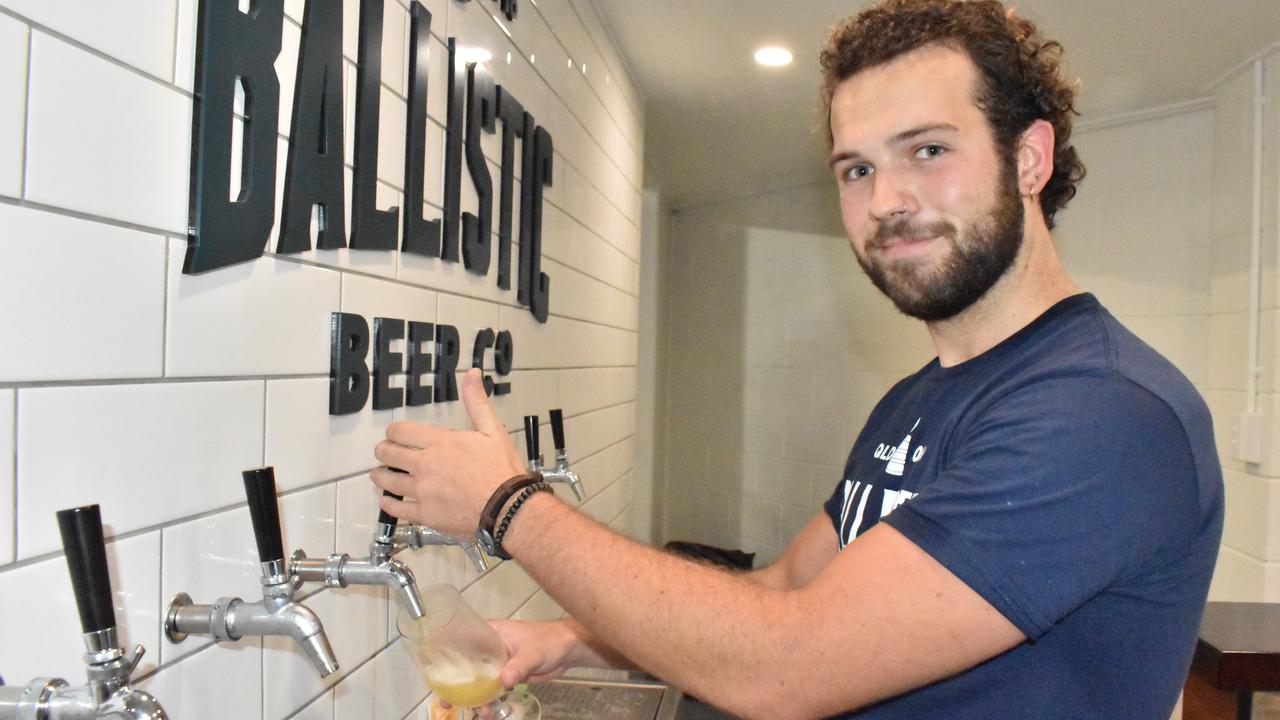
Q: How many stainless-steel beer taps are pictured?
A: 6